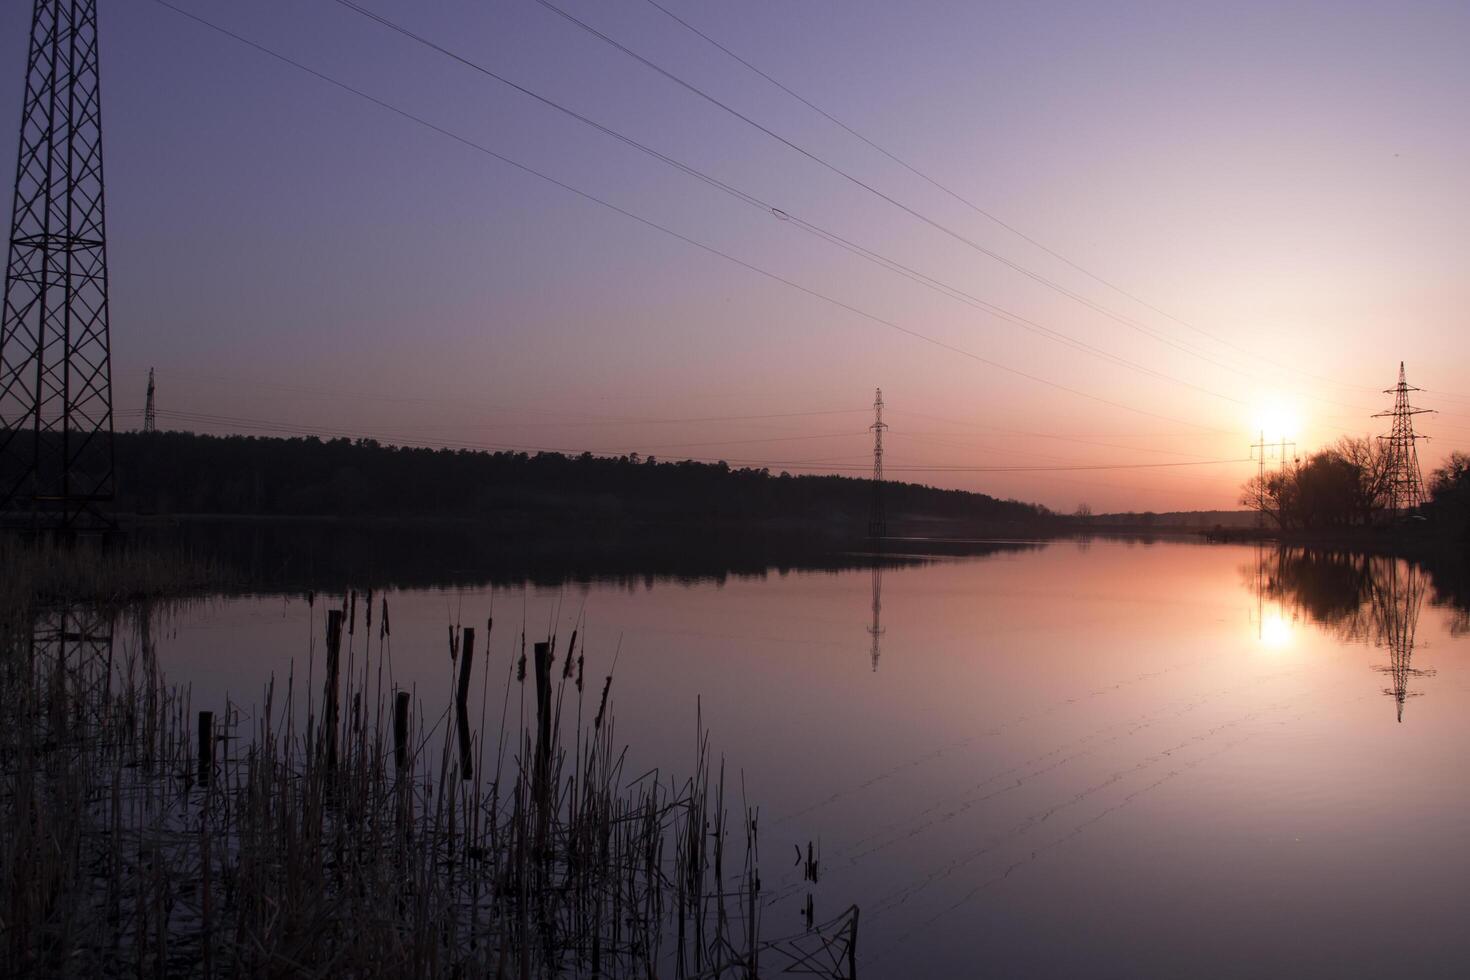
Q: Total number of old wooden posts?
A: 5